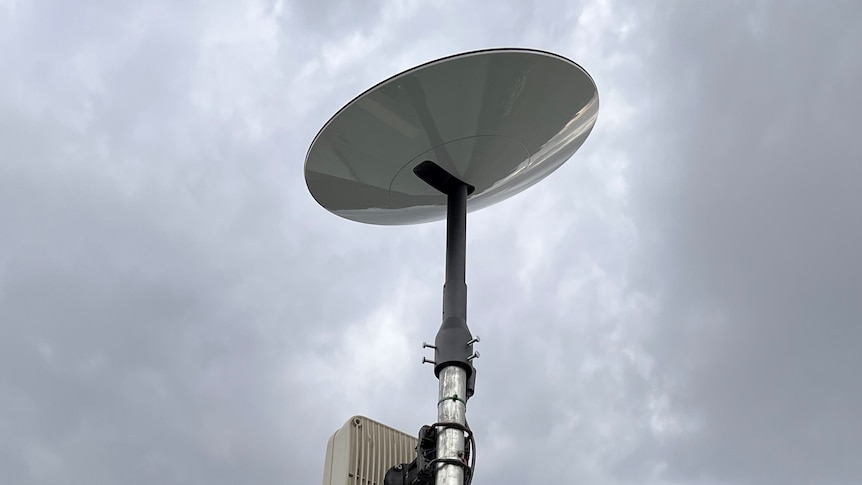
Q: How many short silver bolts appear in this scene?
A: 4